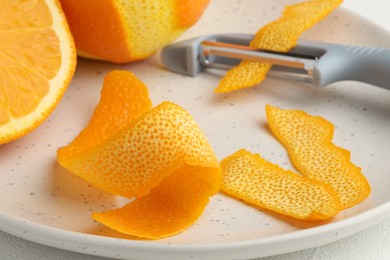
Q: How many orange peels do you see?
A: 4